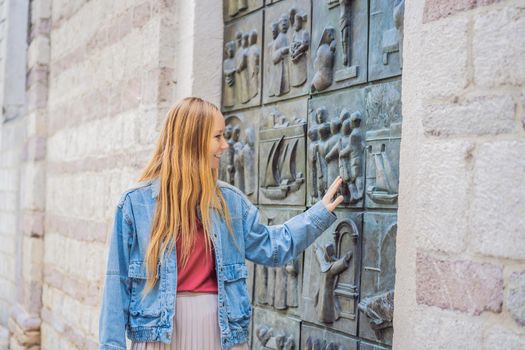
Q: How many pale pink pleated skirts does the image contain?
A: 1